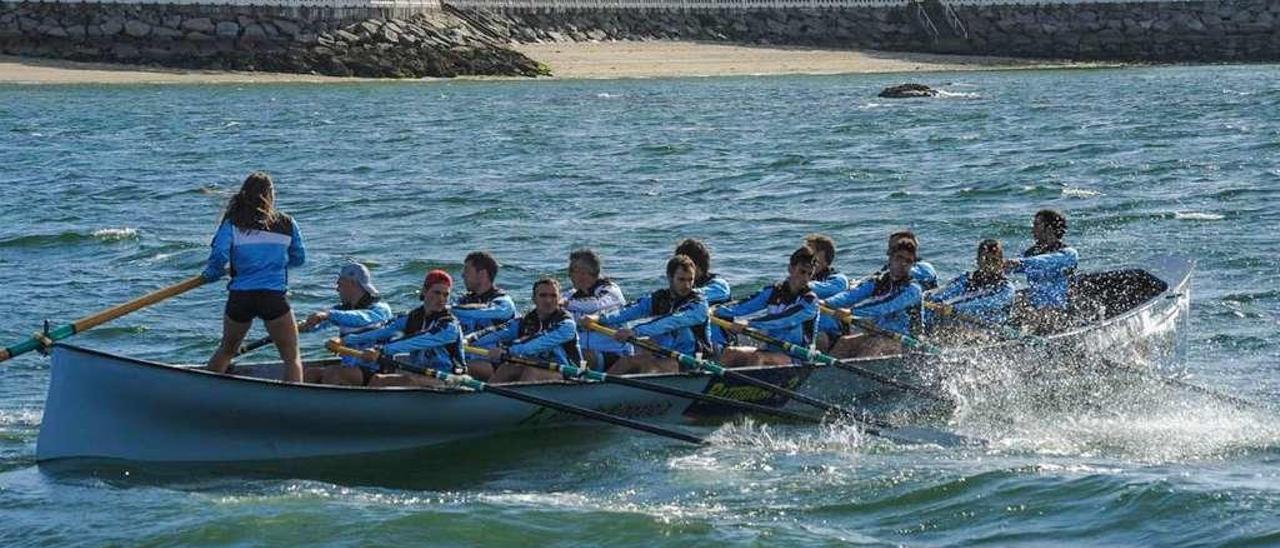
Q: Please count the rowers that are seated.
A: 13